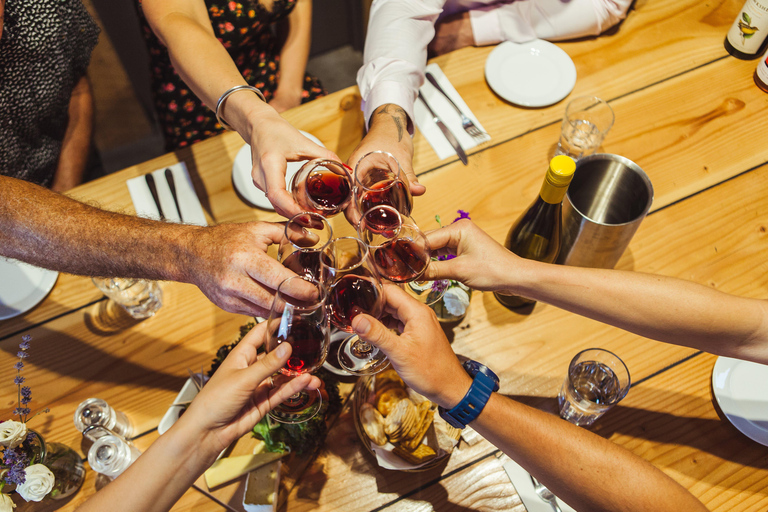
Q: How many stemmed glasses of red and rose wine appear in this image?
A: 6